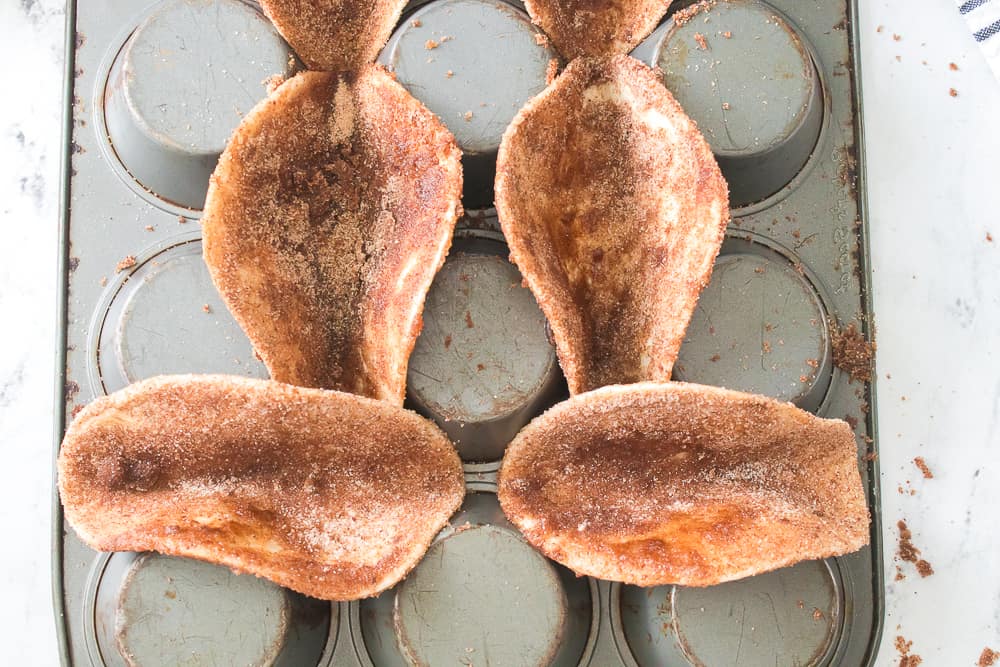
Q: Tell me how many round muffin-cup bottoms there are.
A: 9